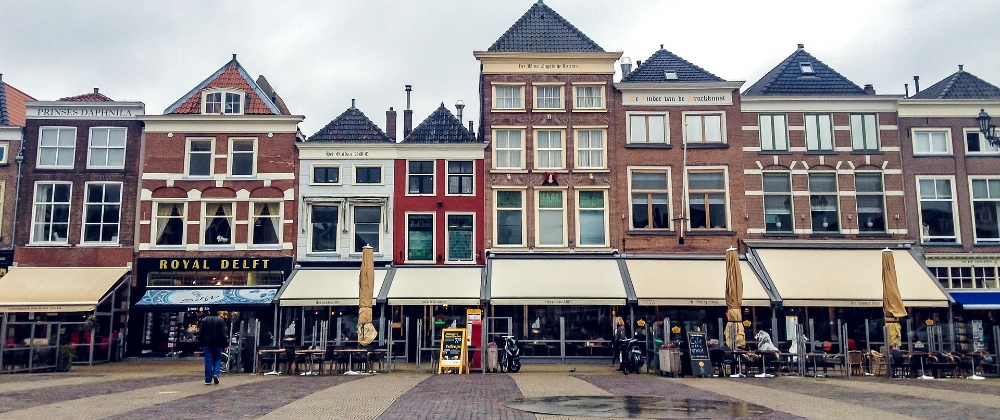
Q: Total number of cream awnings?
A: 6